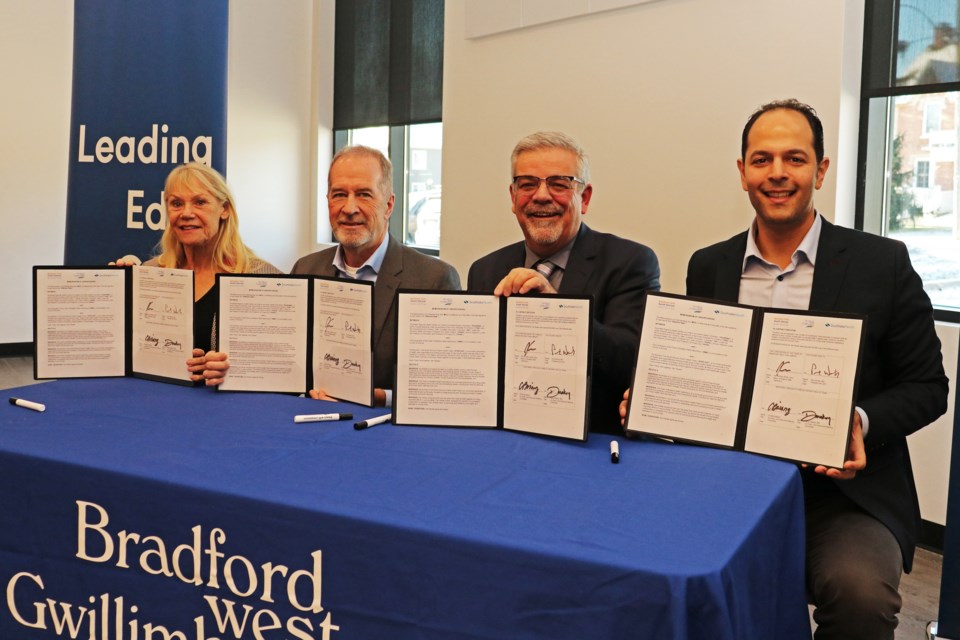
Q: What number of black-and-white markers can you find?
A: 4